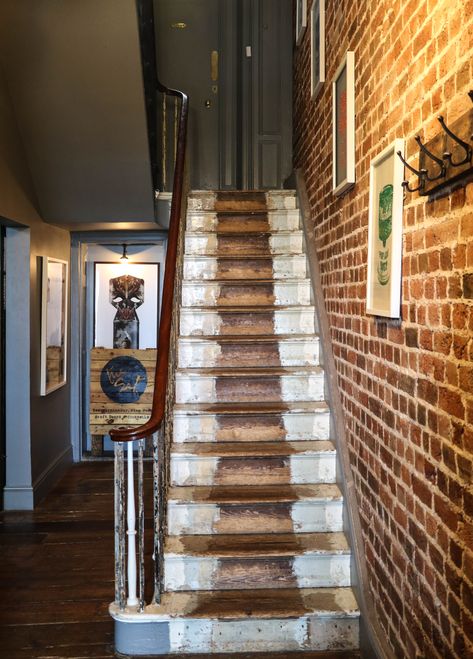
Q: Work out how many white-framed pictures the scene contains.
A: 5